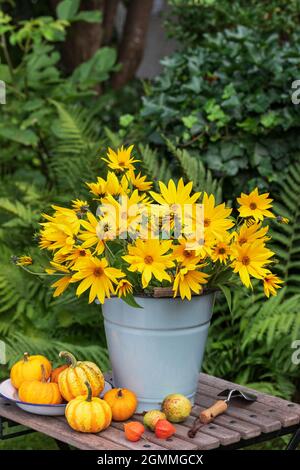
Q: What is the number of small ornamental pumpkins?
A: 6